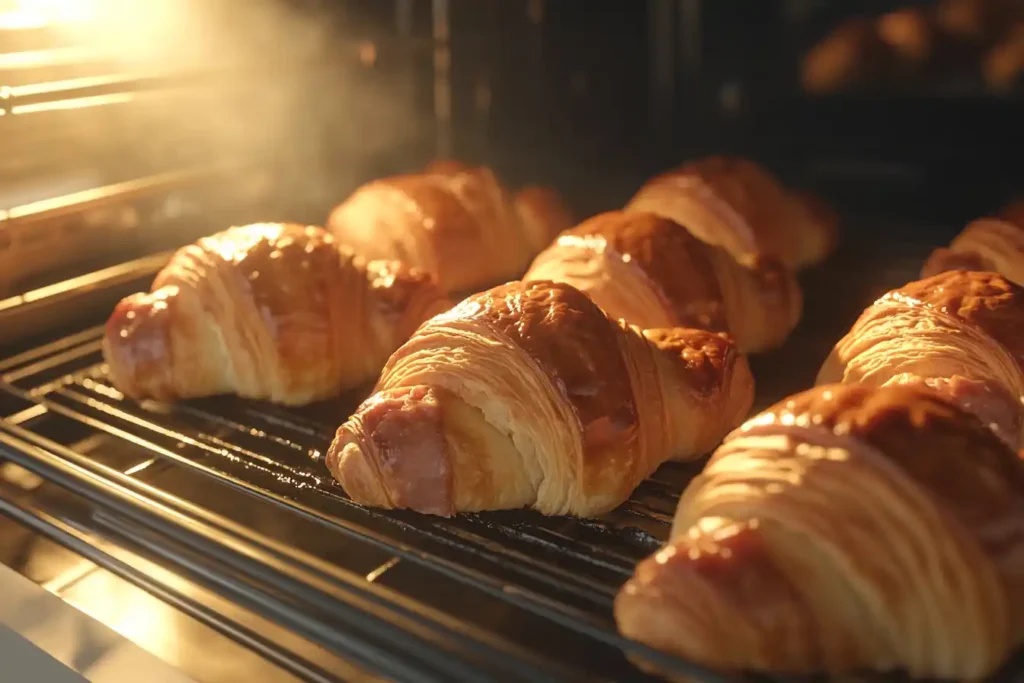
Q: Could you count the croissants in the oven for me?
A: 8